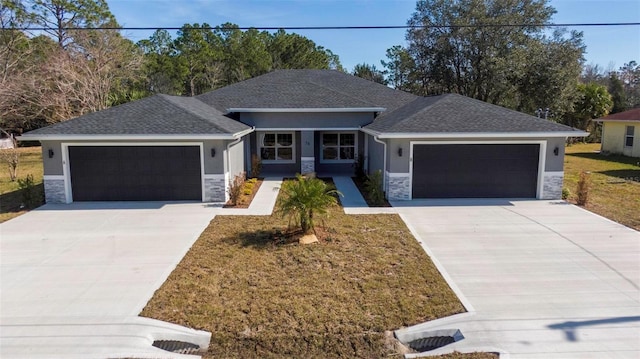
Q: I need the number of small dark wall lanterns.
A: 4